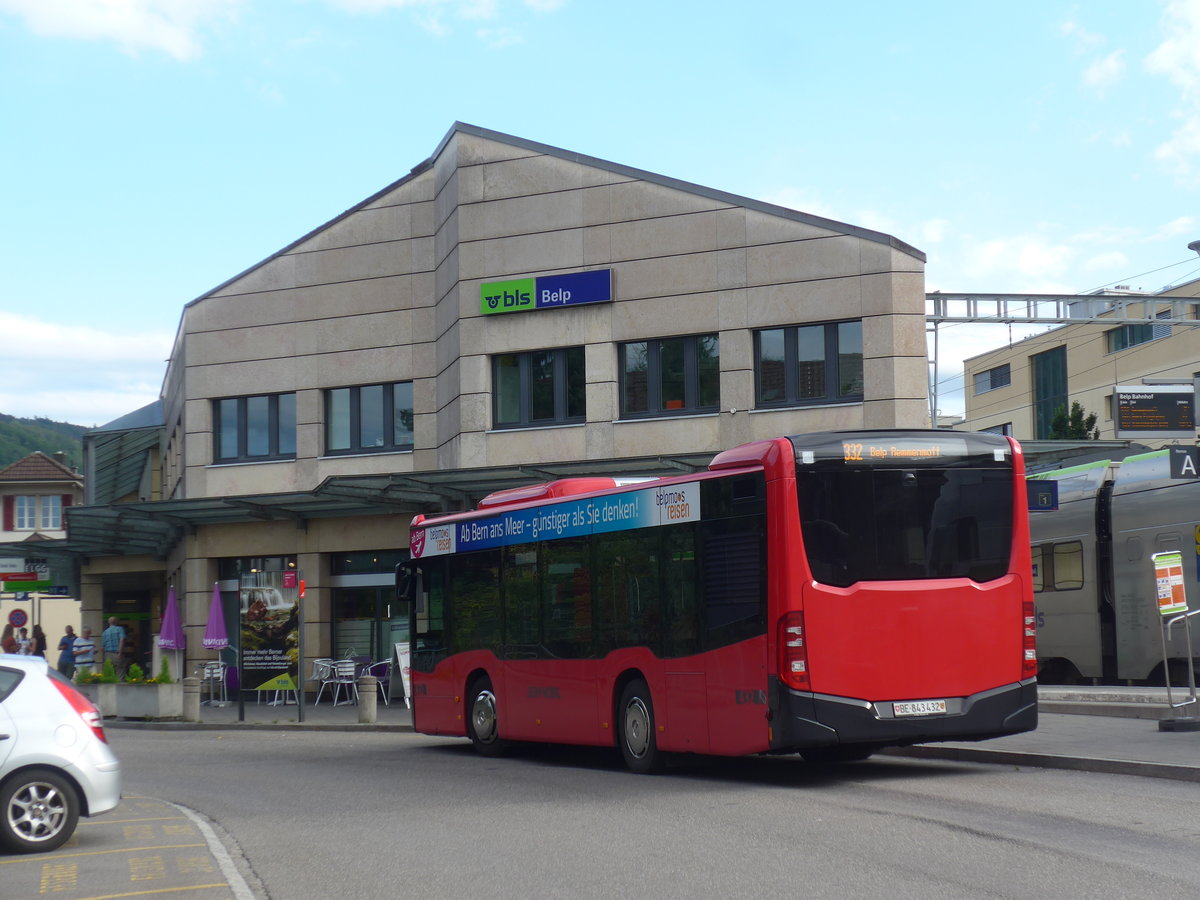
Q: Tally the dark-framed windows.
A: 5